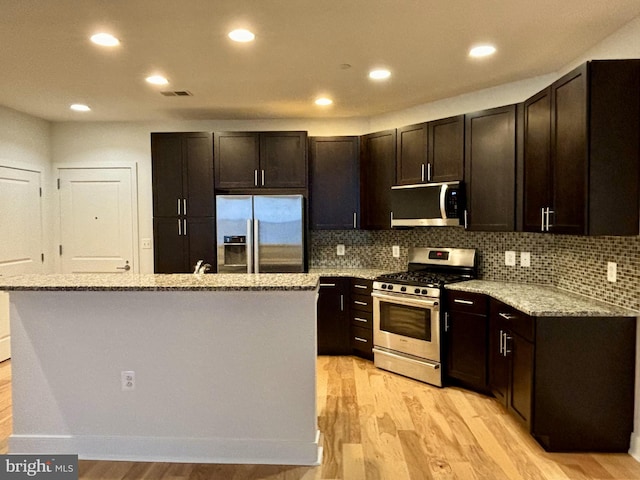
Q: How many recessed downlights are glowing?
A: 7